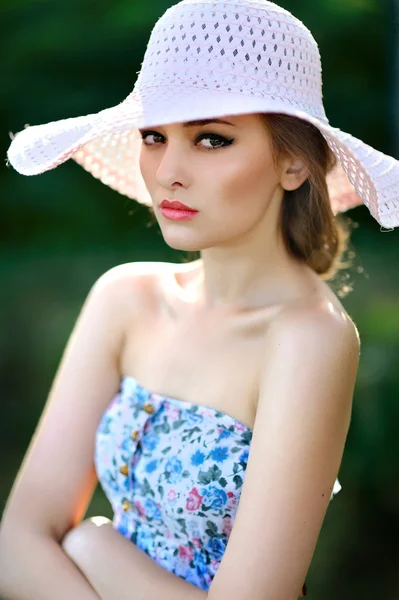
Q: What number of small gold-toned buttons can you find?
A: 4